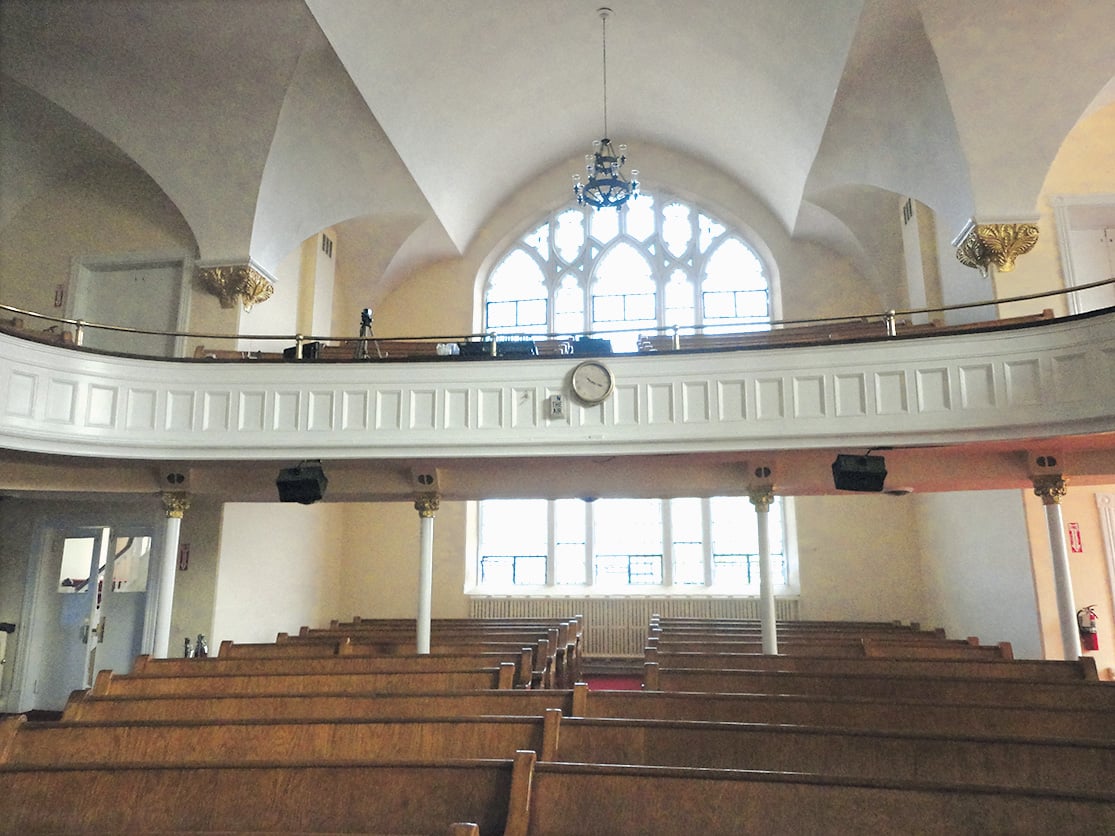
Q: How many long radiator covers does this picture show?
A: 1